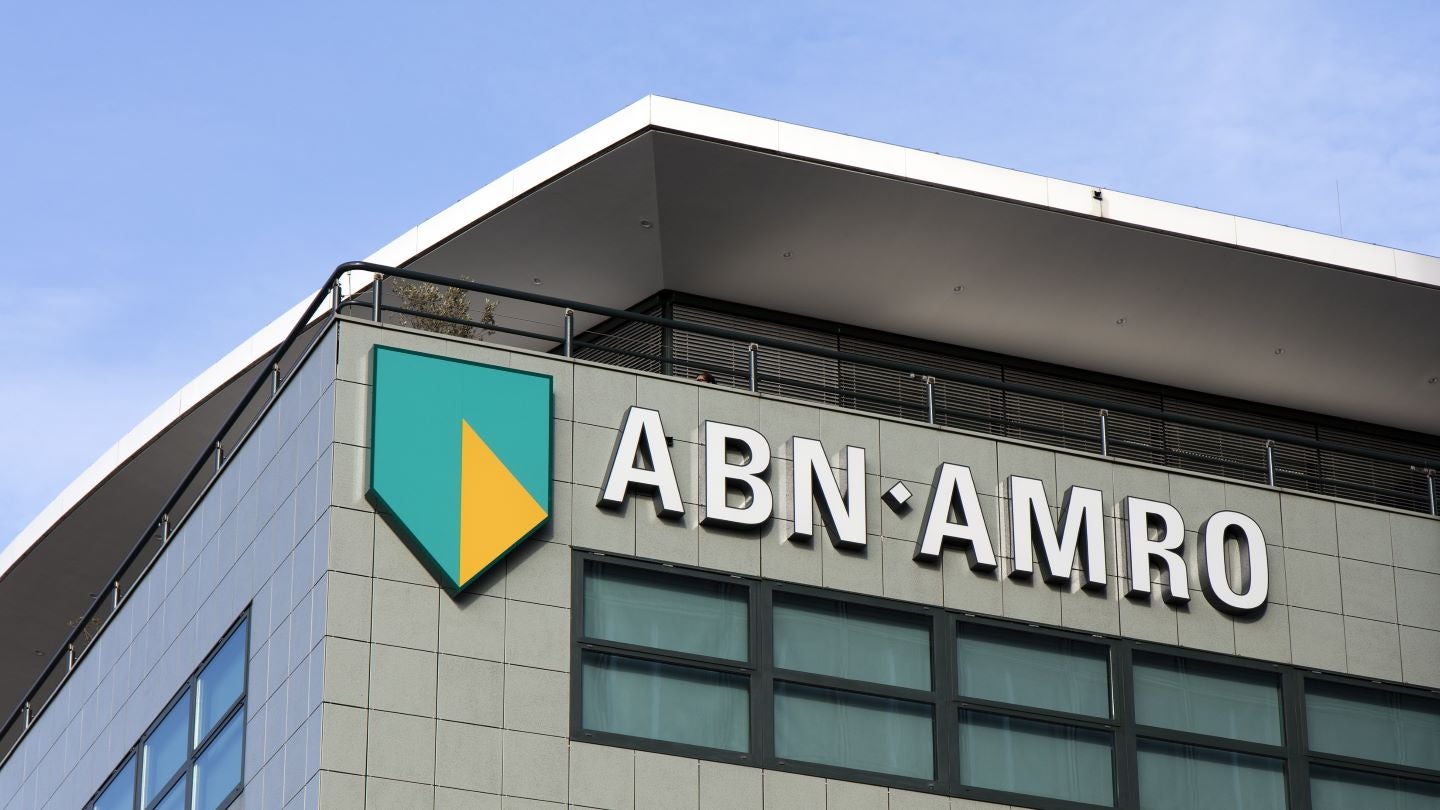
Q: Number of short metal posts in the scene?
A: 14